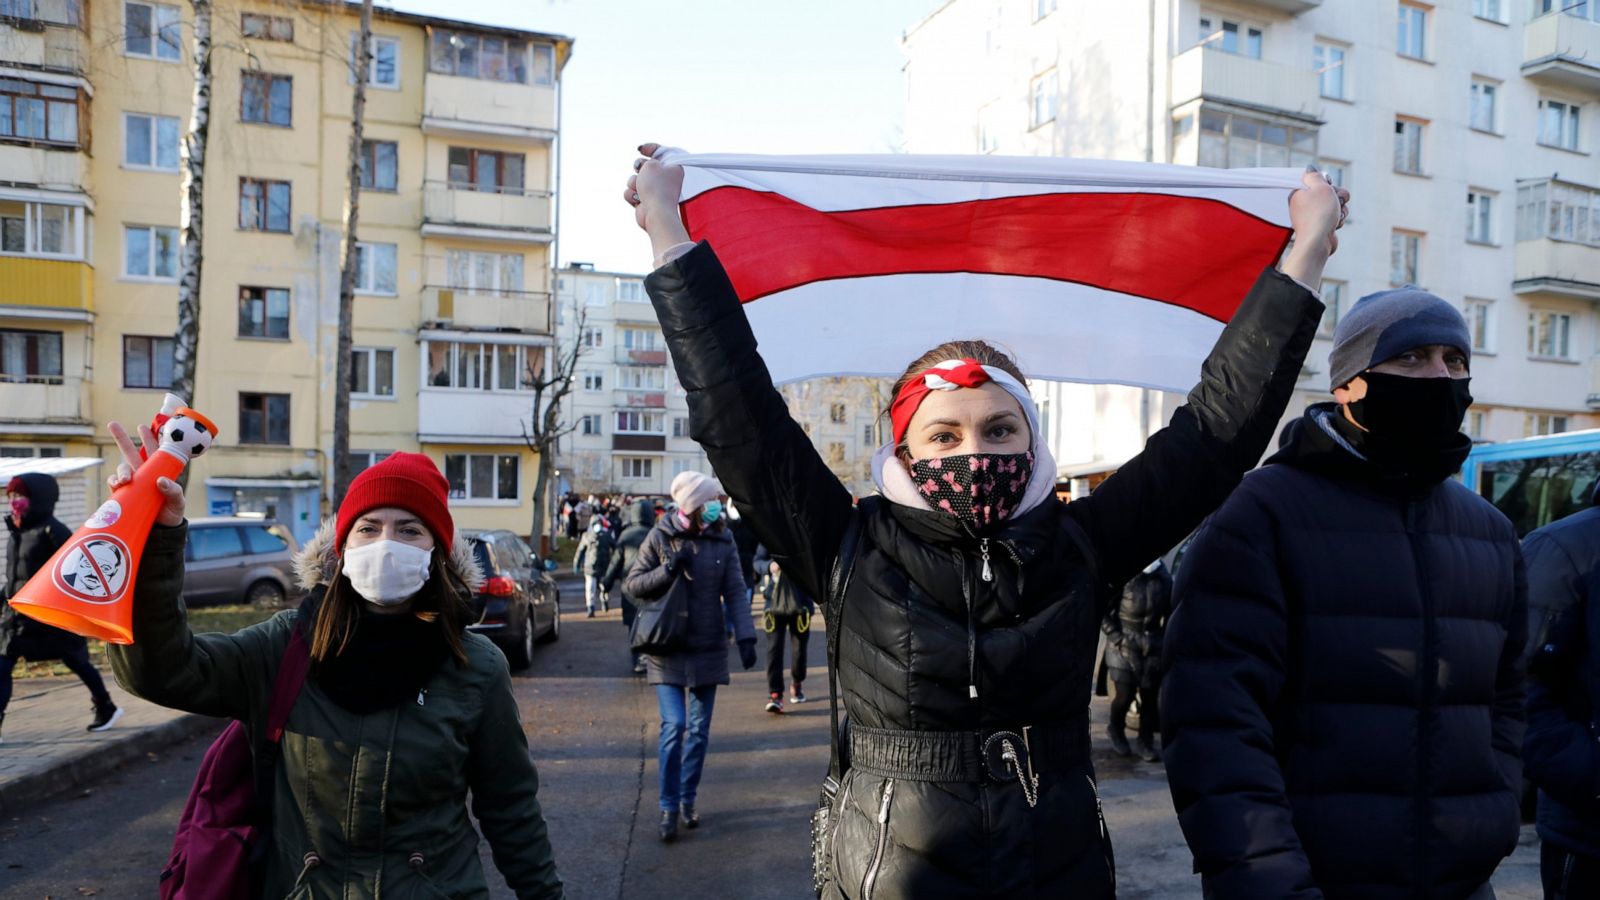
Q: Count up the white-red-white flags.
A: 1